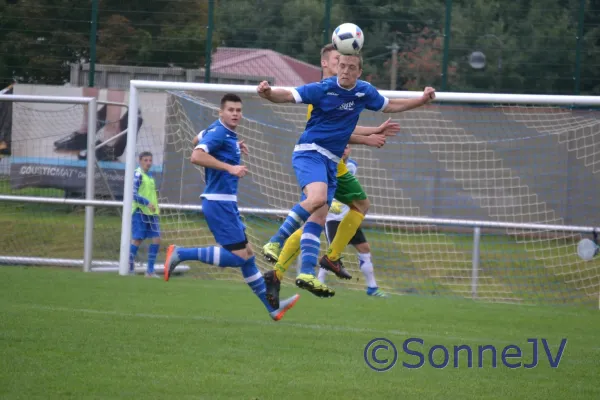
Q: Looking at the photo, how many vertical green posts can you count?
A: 5